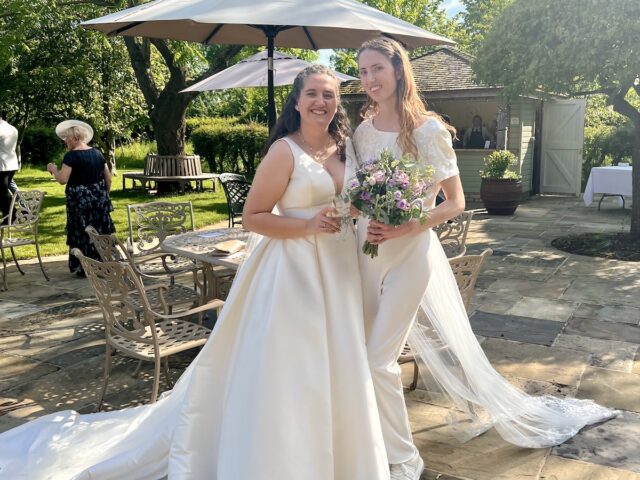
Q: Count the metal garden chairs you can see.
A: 7